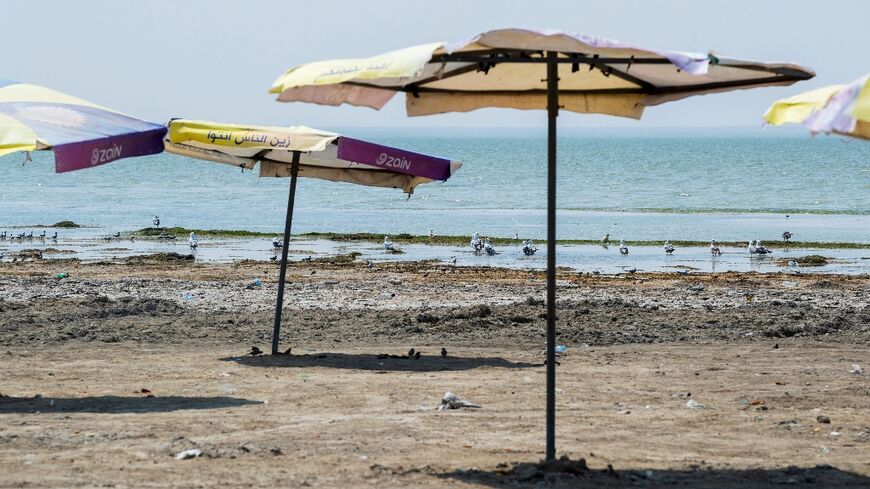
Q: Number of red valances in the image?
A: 0